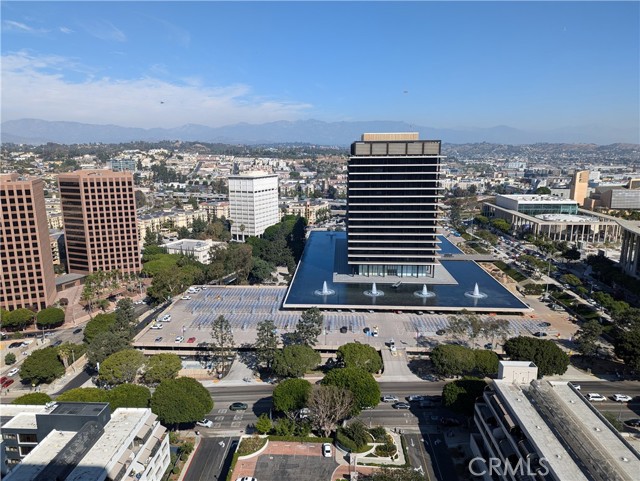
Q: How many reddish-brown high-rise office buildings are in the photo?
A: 2